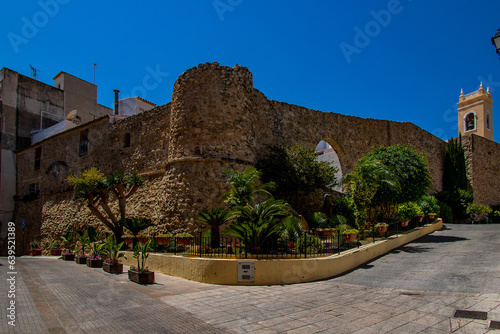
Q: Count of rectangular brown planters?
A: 5